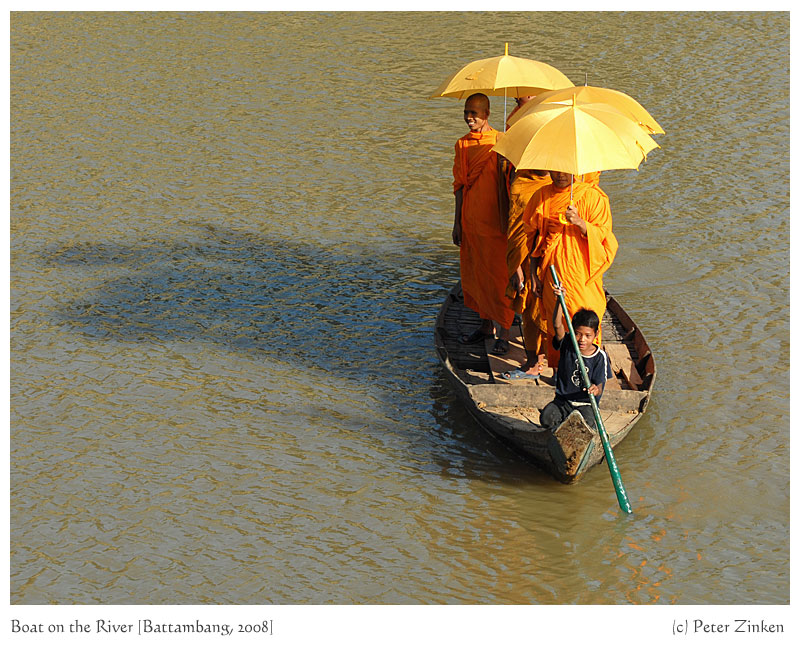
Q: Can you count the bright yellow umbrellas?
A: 3